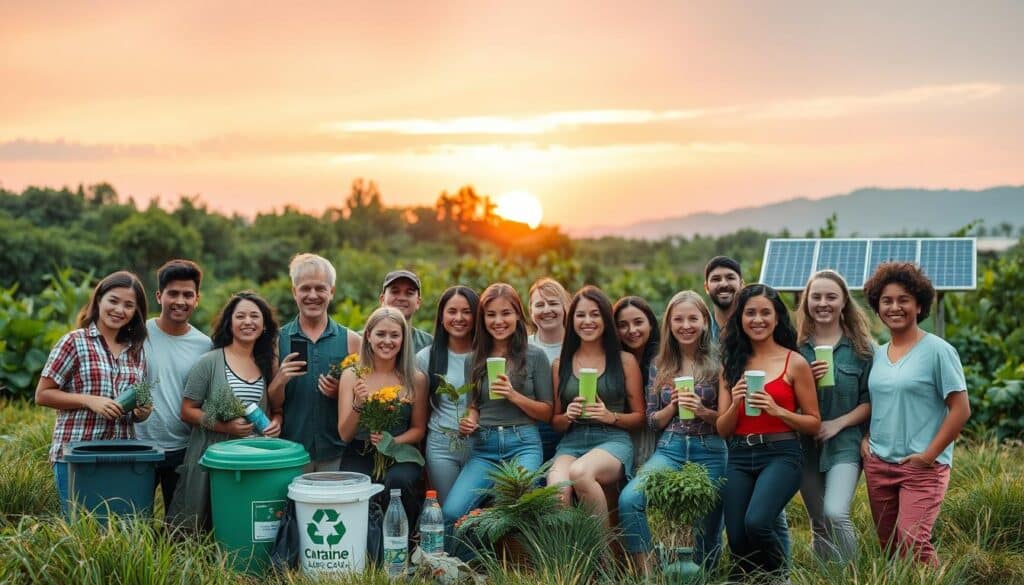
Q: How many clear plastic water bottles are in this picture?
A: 2